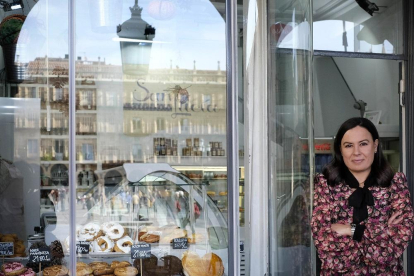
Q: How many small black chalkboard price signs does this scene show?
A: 5